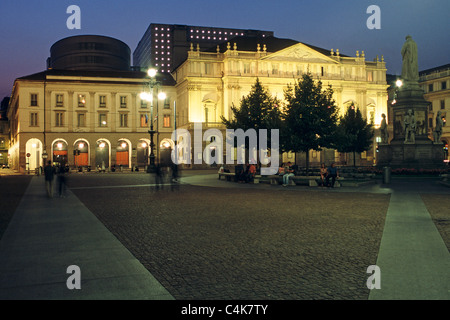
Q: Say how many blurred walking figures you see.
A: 4